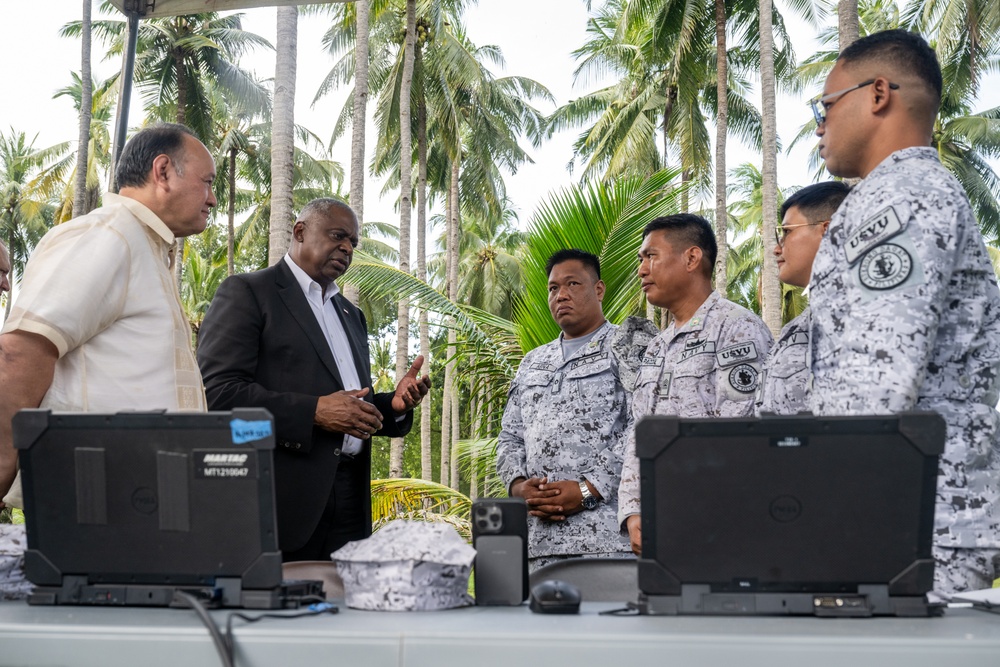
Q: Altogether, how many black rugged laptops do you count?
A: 2